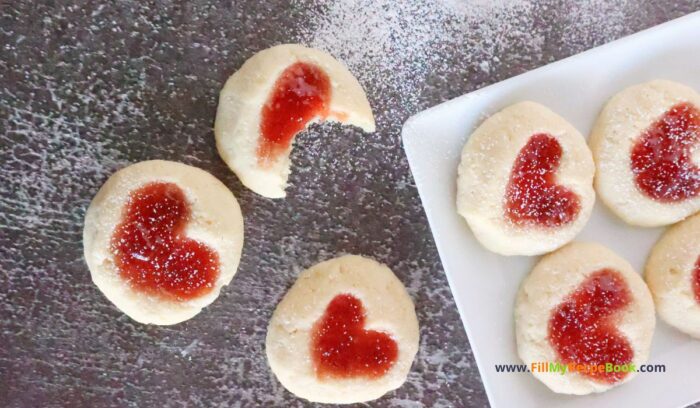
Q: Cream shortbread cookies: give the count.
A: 7